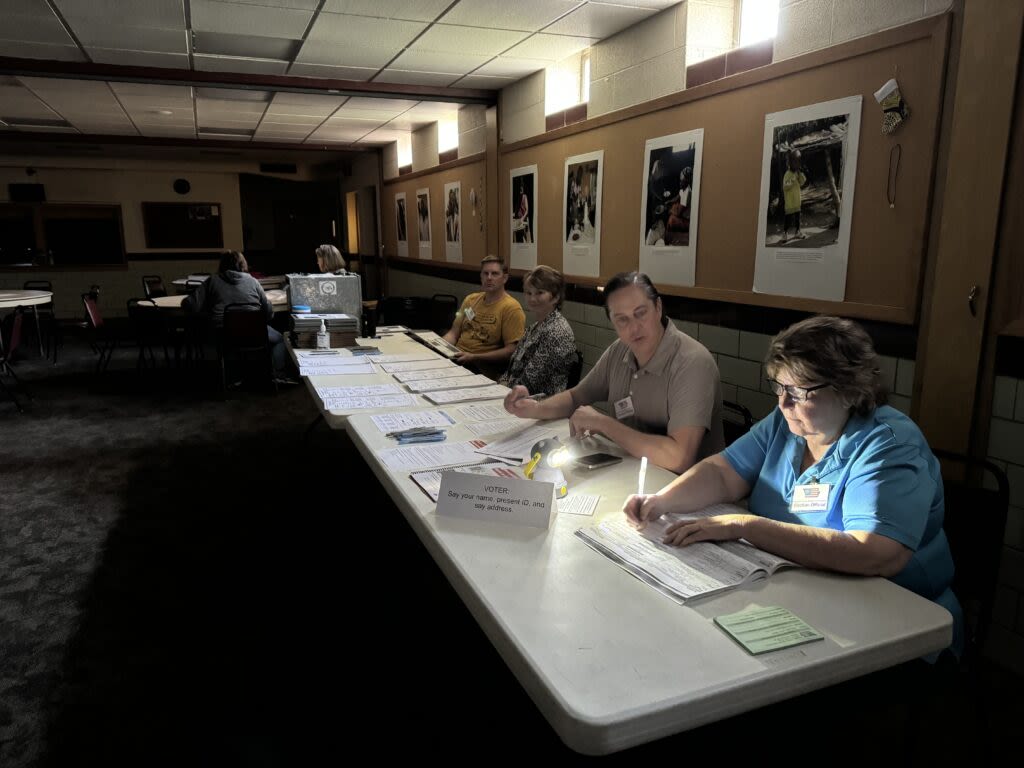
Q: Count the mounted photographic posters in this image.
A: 7